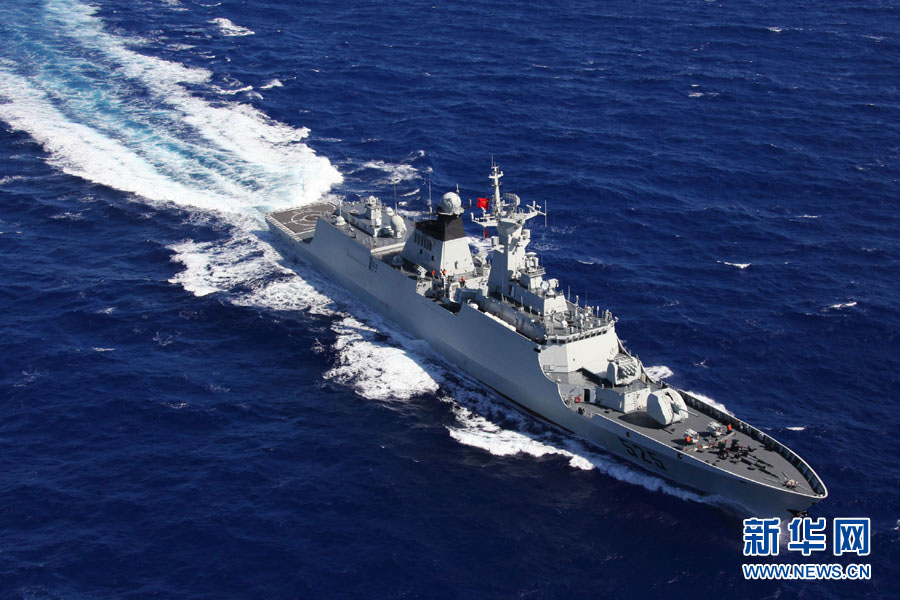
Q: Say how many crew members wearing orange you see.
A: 5